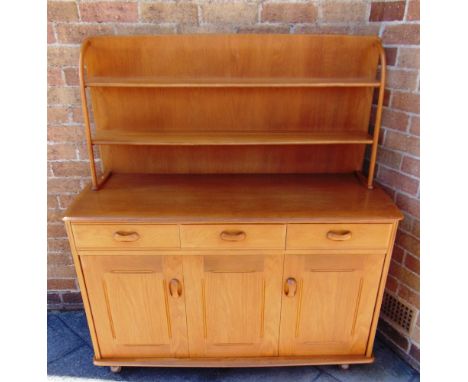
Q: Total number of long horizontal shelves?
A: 2